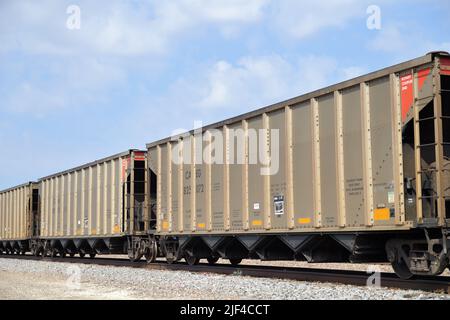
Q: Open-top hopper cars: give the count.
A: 3